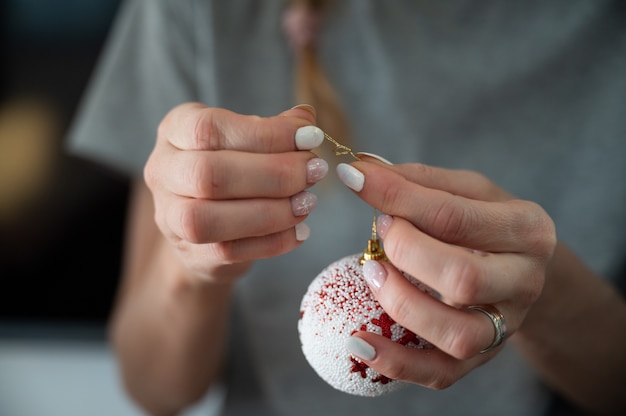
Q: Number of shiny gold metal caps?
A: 1